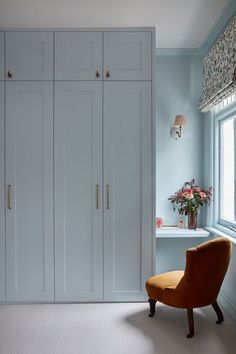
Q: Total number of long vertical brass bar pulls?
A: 3